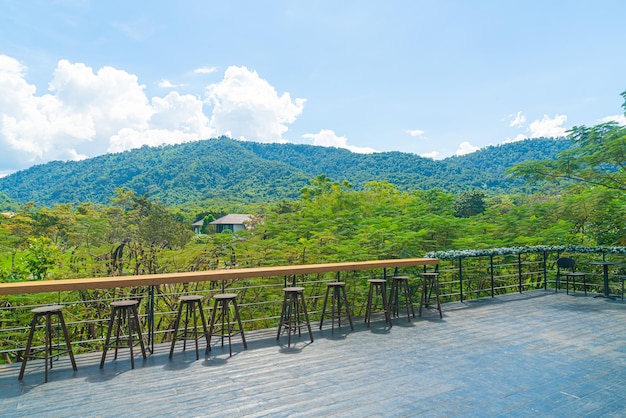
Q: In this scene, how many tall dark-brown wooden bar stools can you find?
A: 9